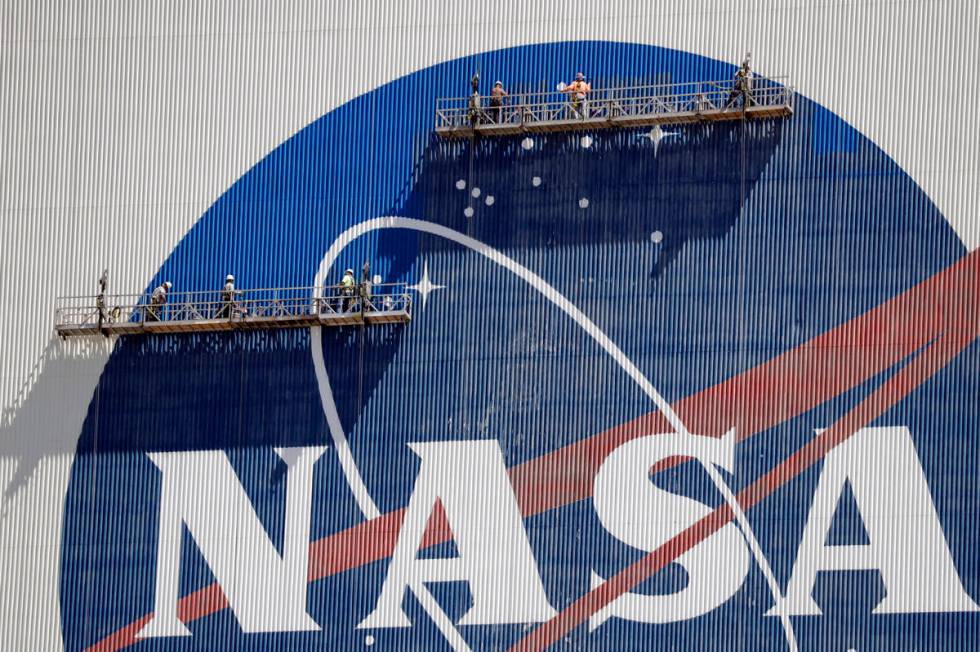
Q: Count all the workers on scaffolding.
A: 6